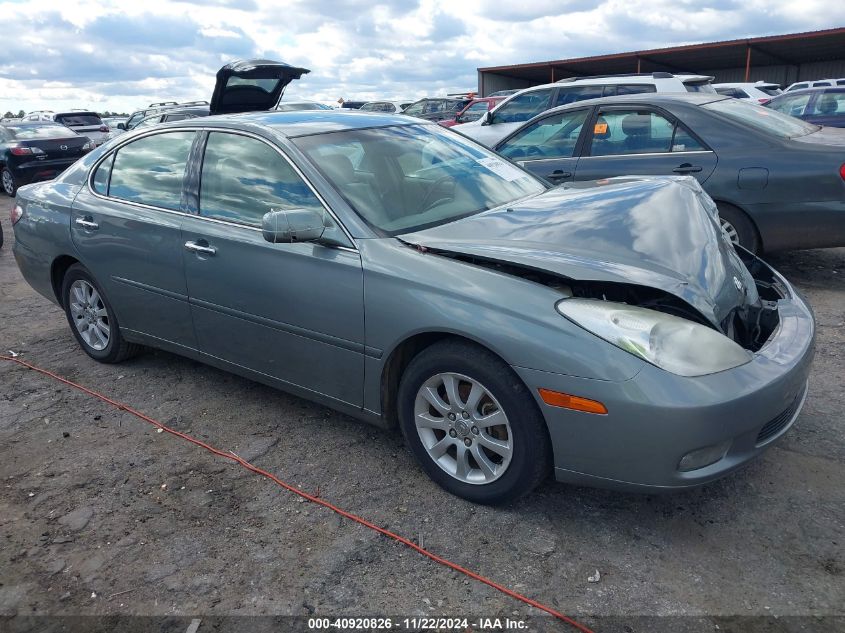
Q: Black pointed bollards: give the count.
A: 0